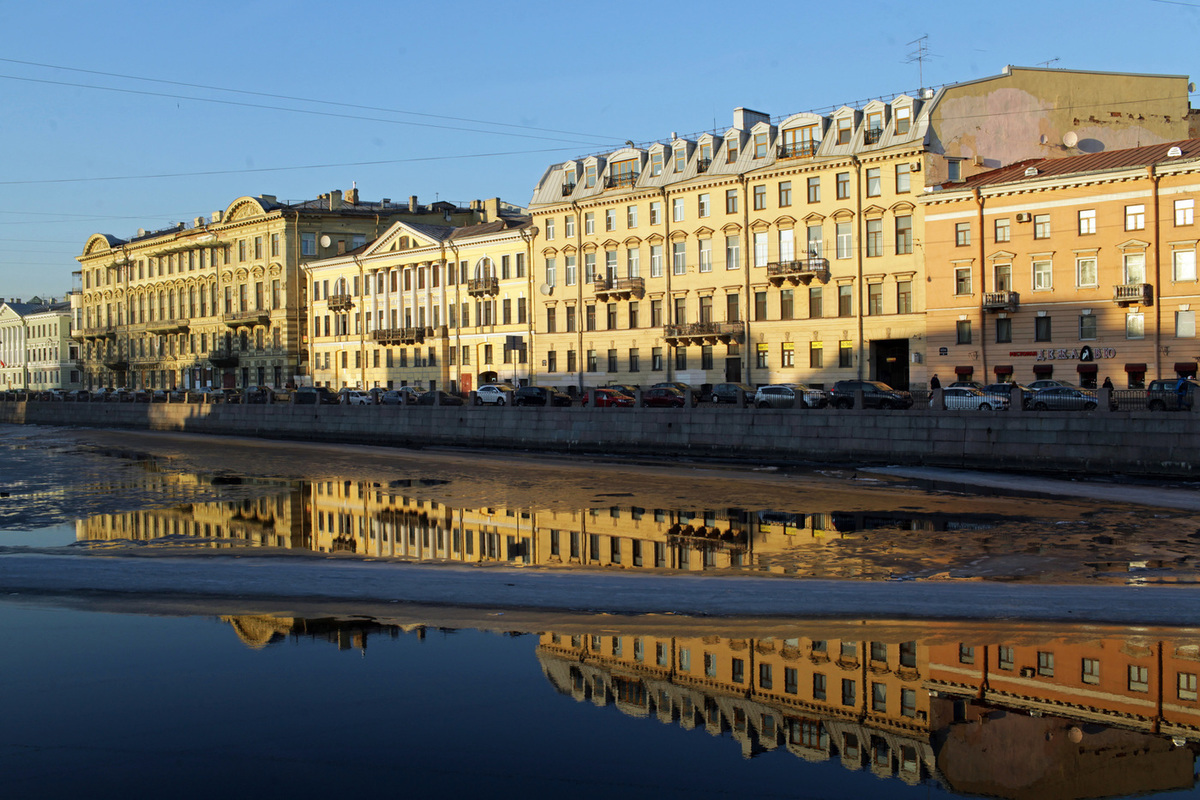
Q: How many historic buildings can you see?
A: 5